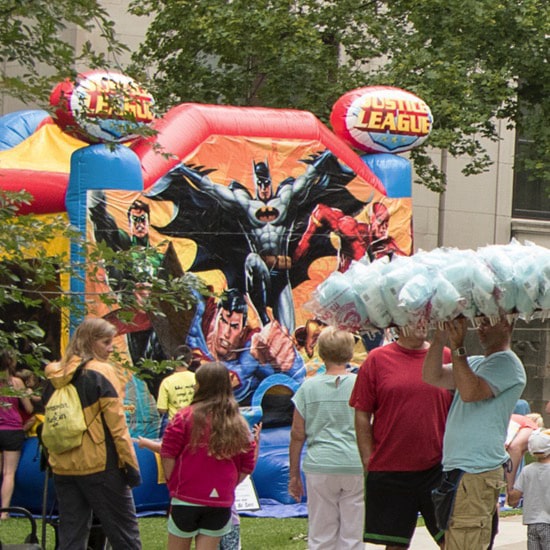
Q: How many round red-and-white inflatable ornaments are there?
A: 2